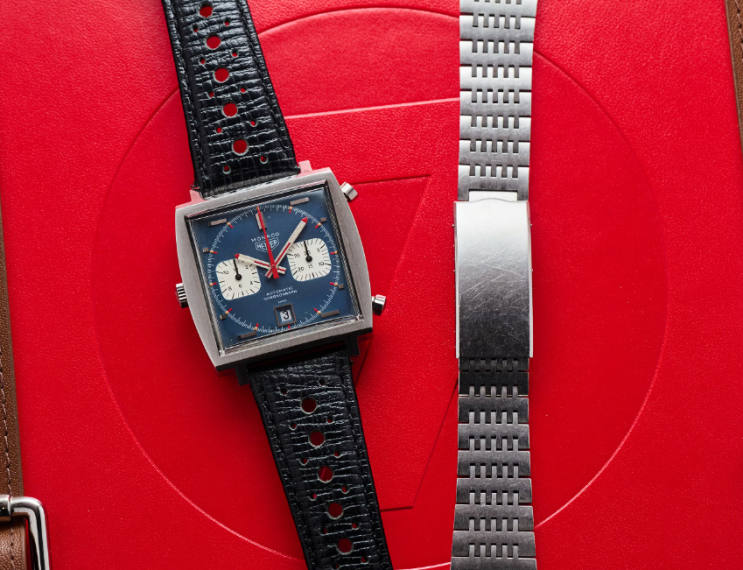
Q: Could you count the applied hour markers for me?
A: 9